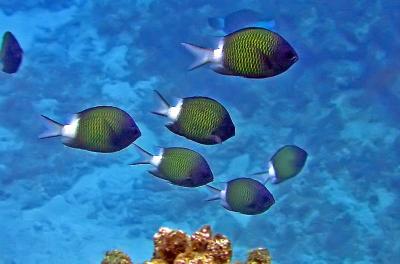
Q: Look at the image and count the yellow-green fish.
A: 6